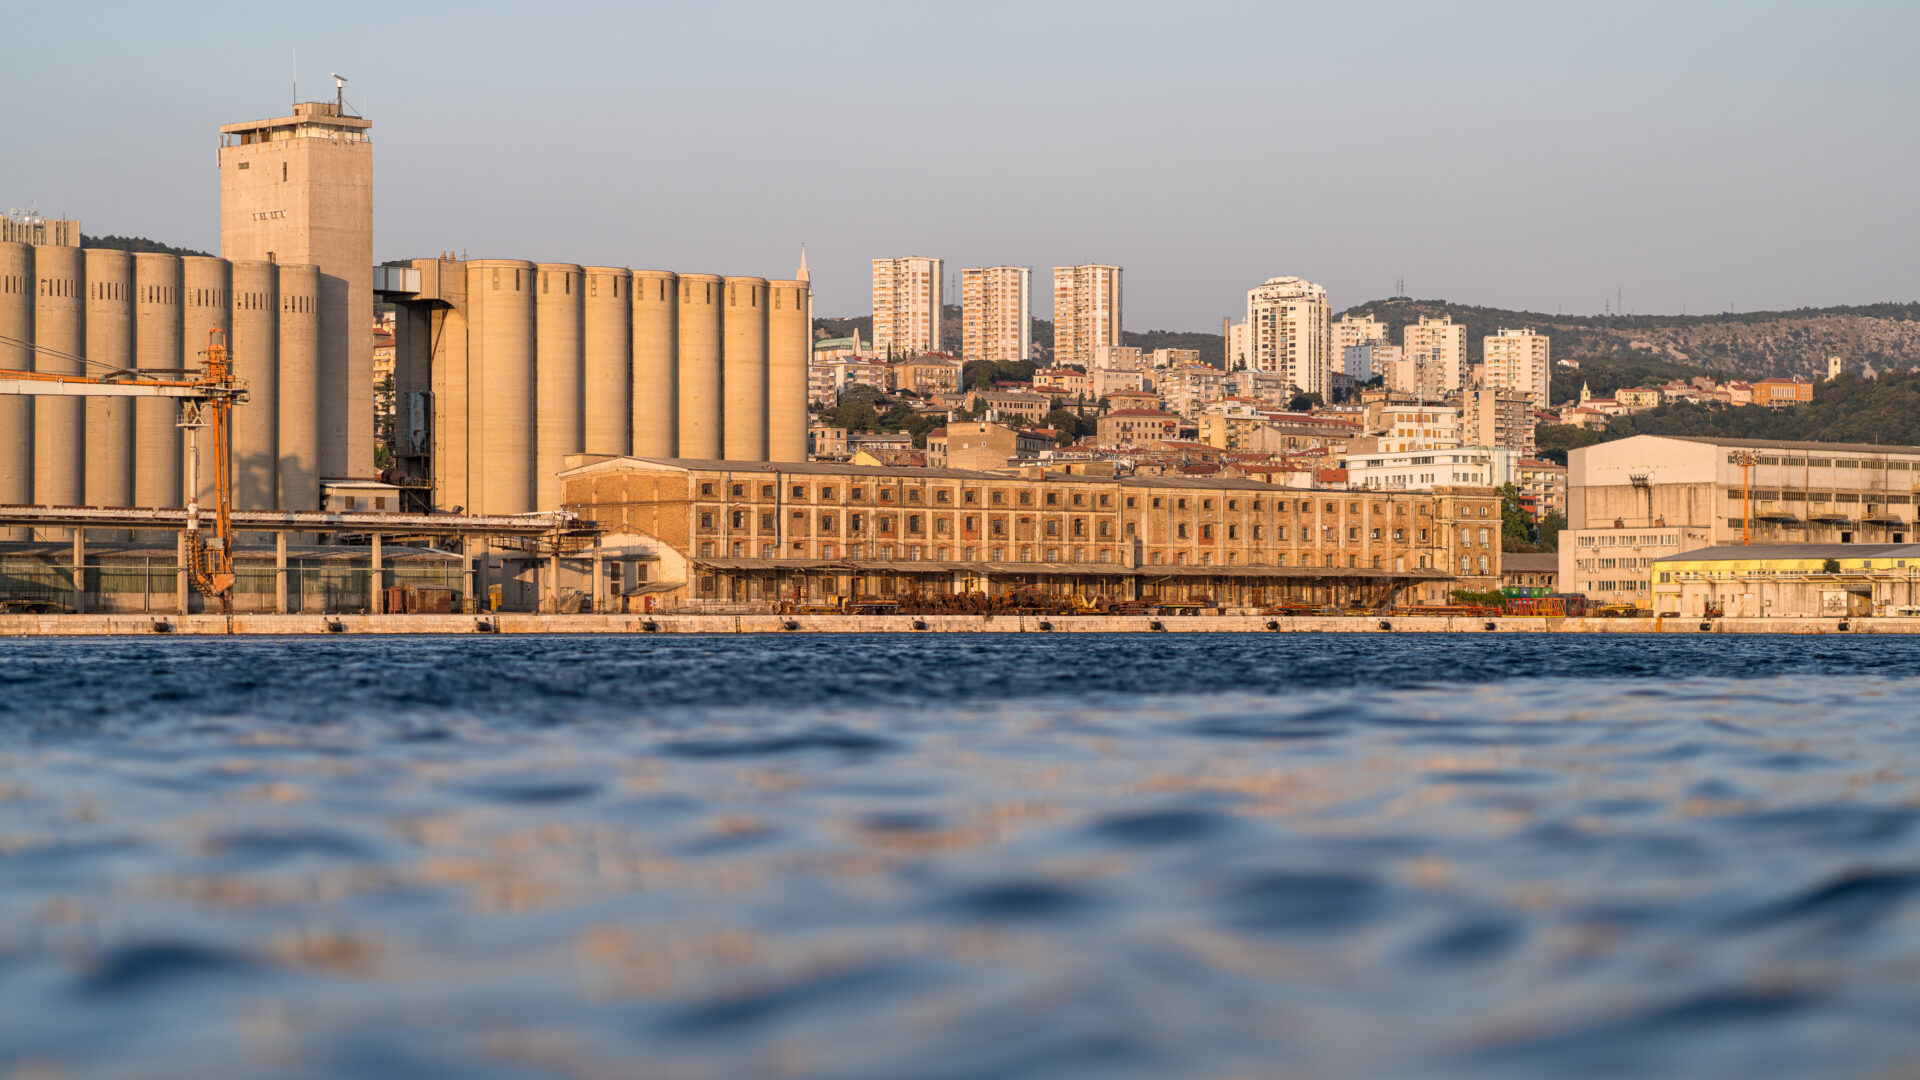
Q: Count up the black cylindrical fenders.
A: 13